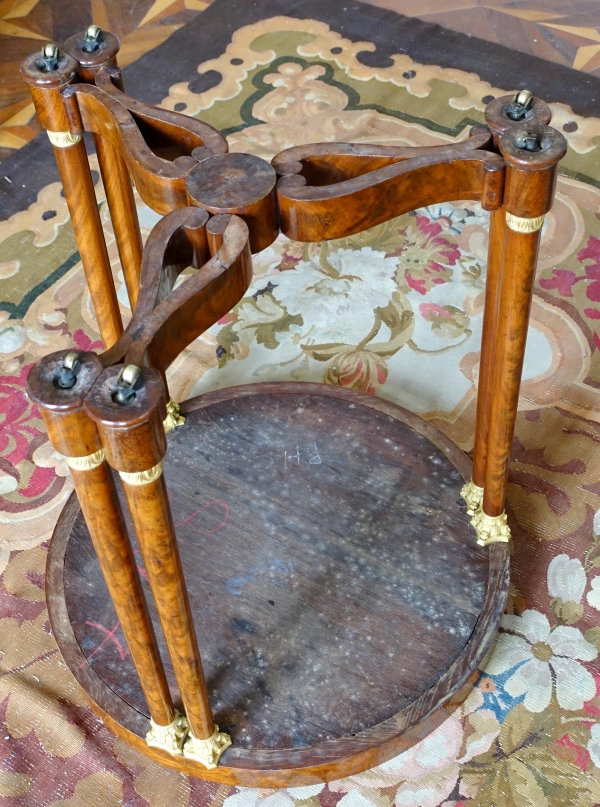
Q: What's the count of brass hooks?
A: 6